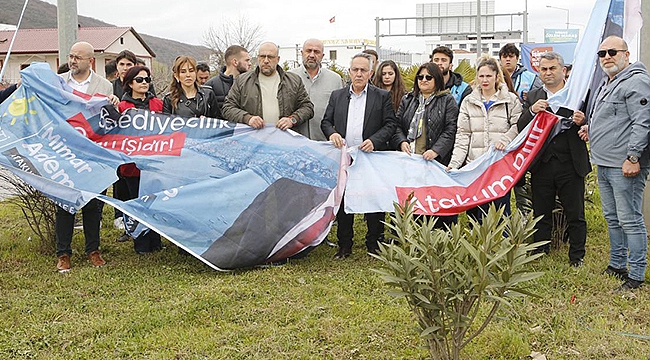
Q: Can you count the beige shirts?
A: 1